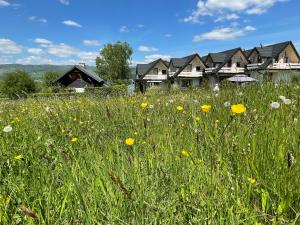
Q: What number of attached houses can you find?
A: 4